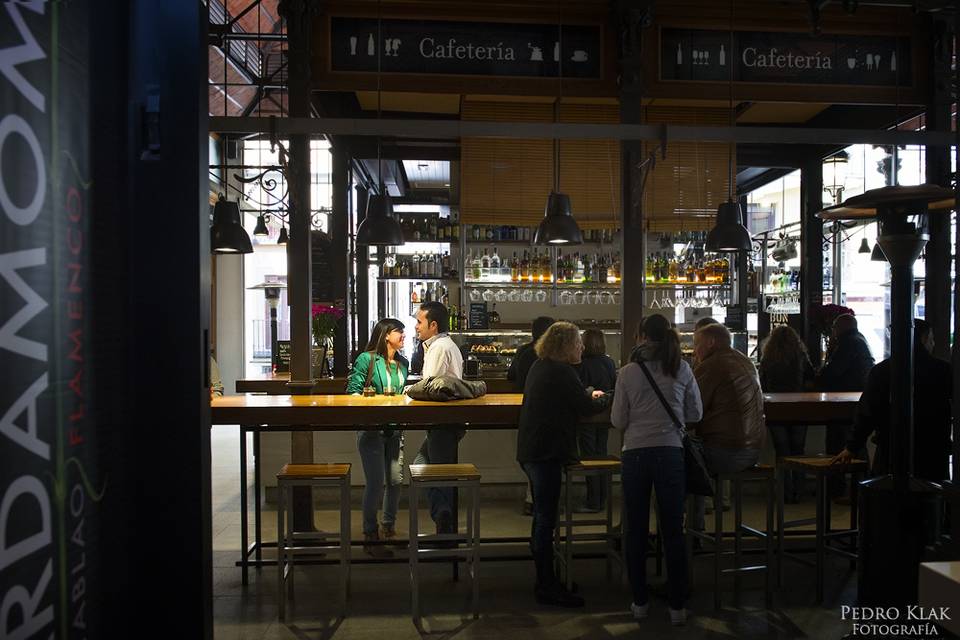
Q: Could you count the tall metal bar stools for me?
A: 5